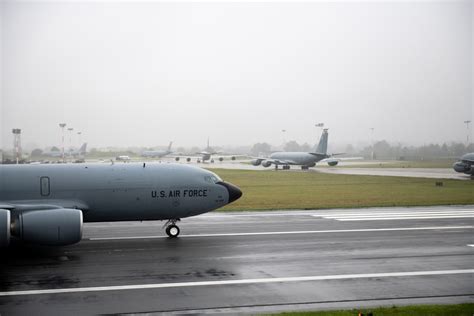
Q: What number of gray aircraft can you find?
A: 6